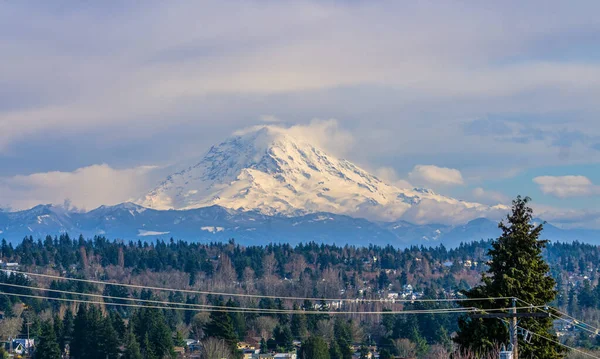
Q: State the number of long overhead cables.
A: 3